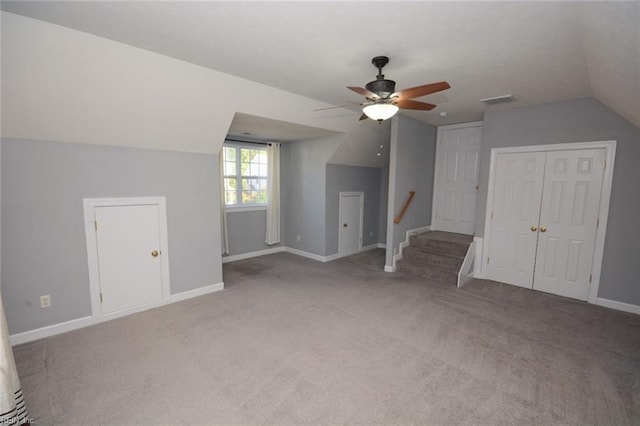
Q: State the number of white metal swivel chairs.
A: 0